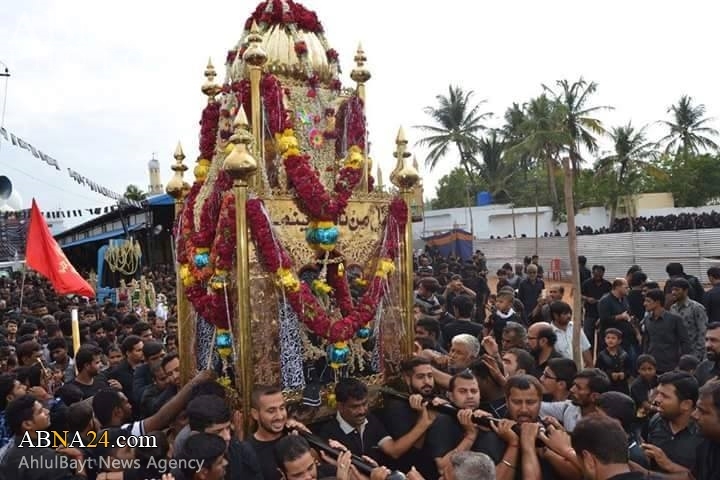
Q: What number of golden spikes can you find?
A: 6